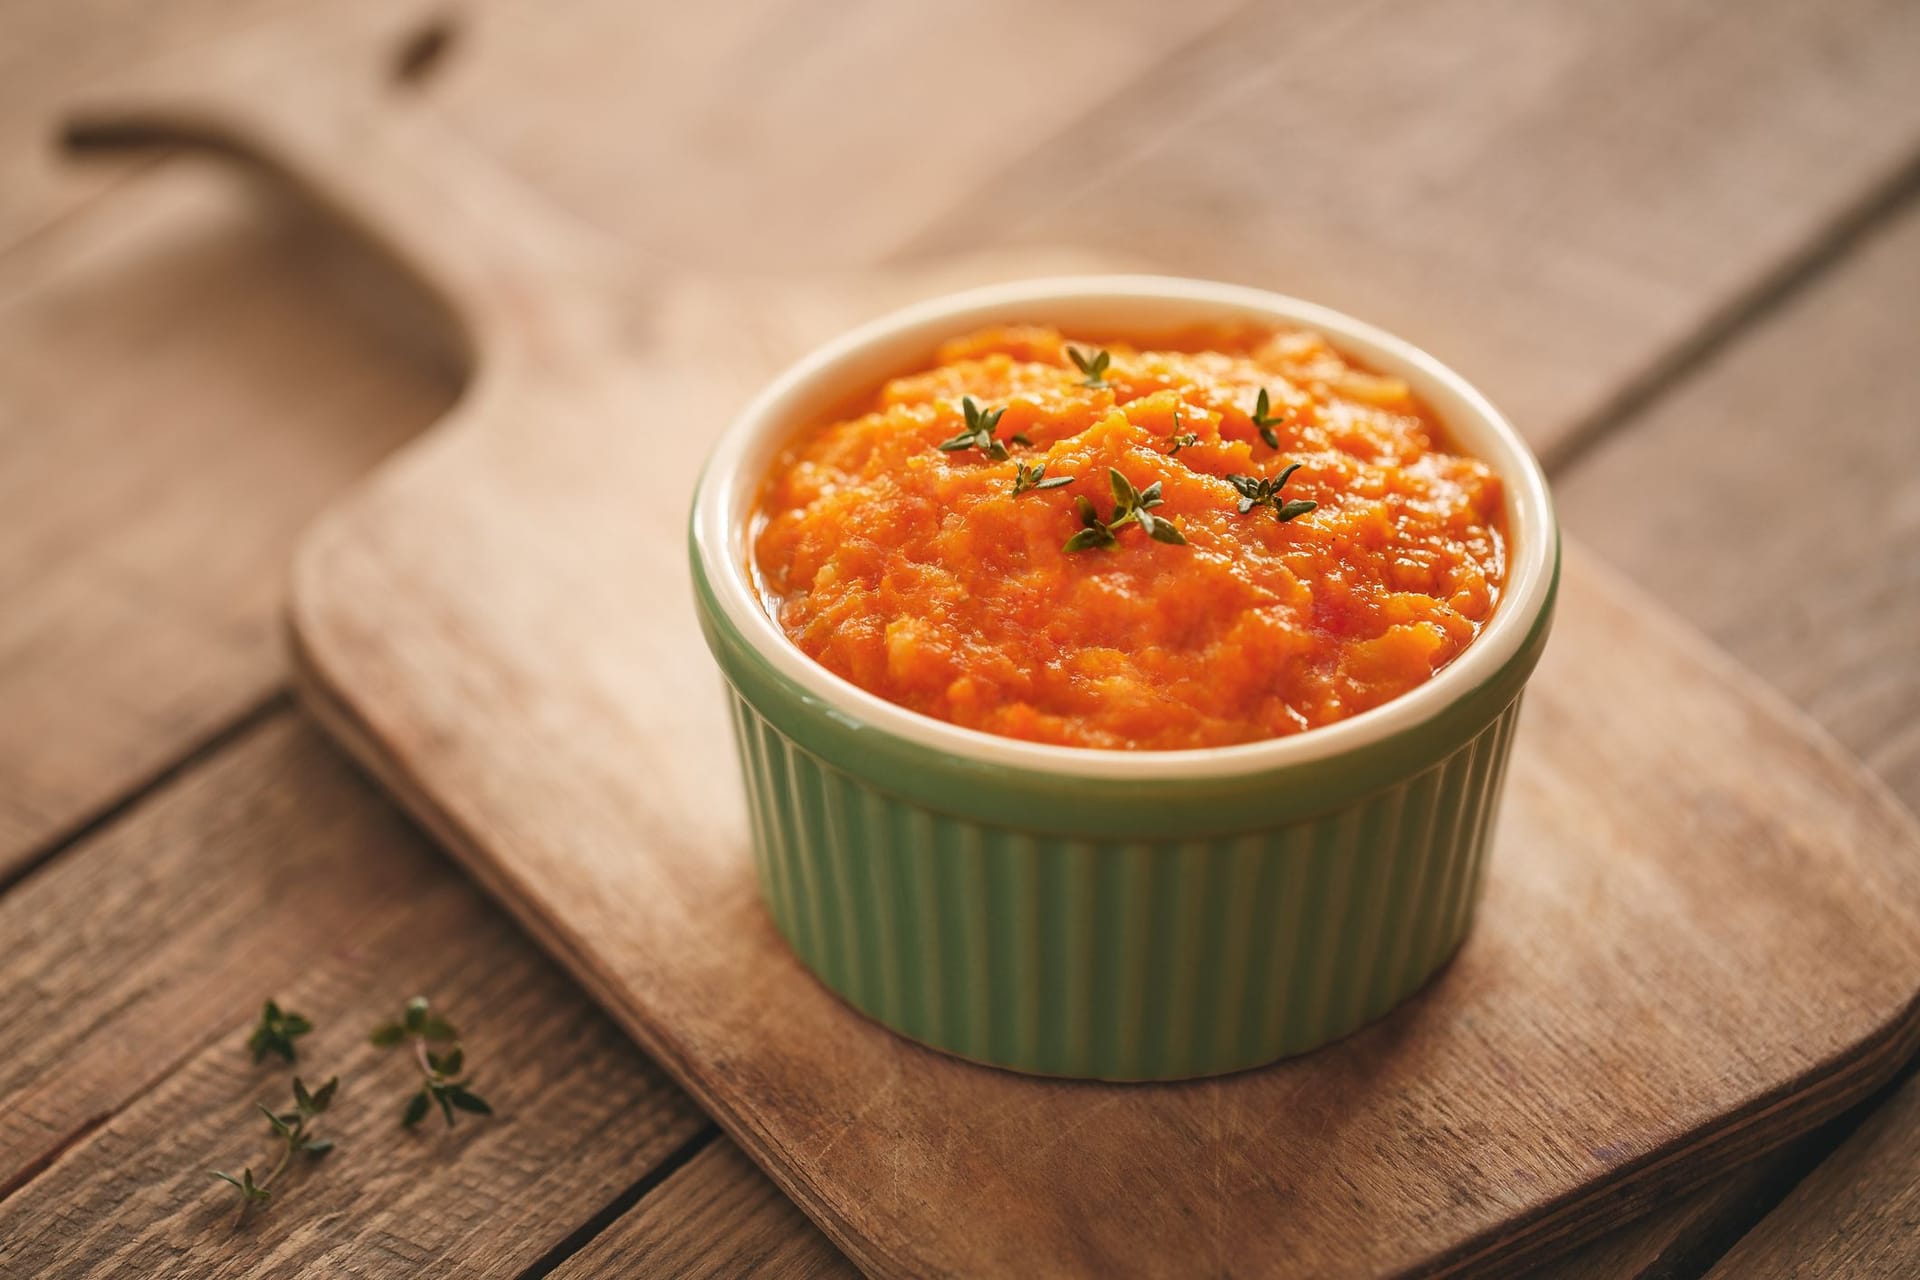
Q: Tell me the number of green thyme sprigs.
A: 10